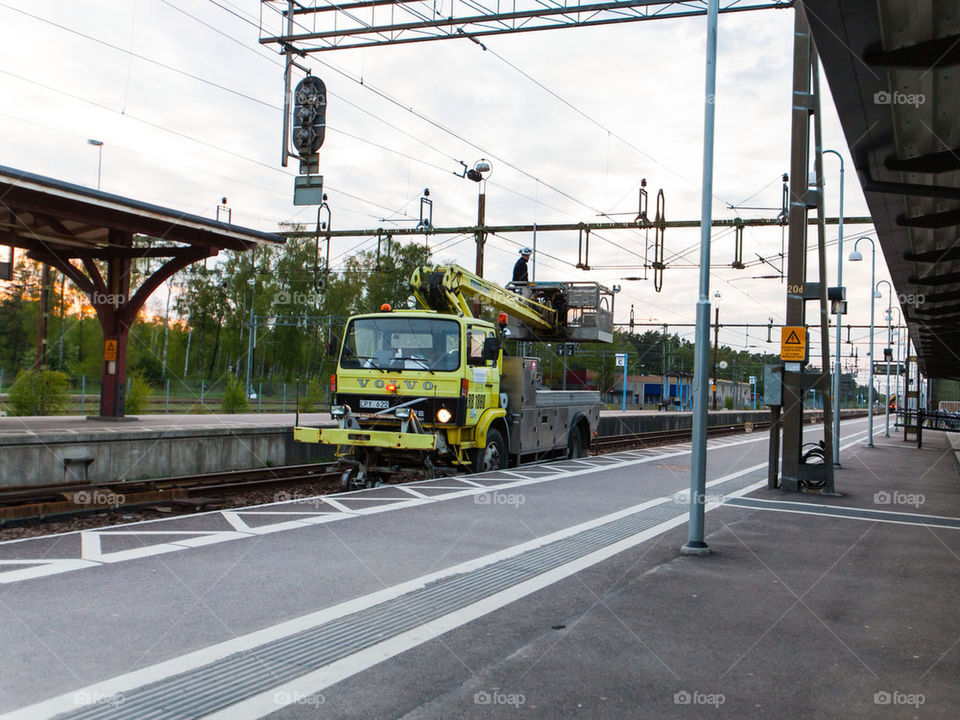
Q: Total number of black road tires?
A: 2